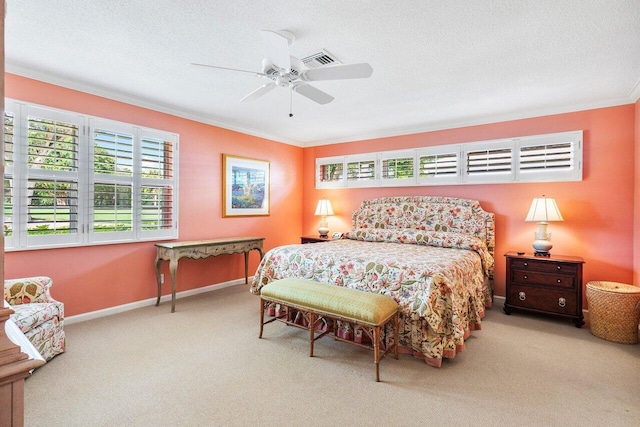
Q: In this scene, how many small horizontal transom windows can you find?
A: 6